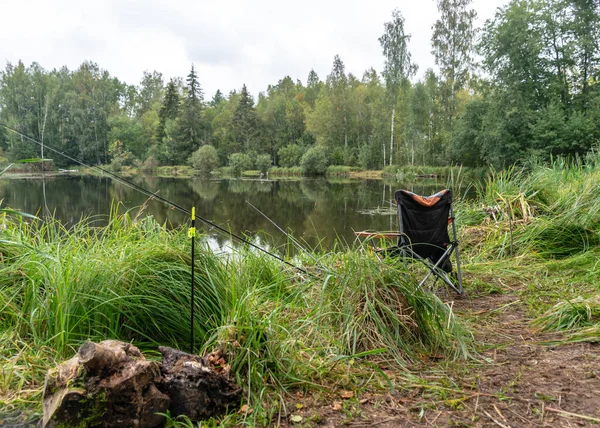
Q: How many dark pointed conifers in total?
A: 3